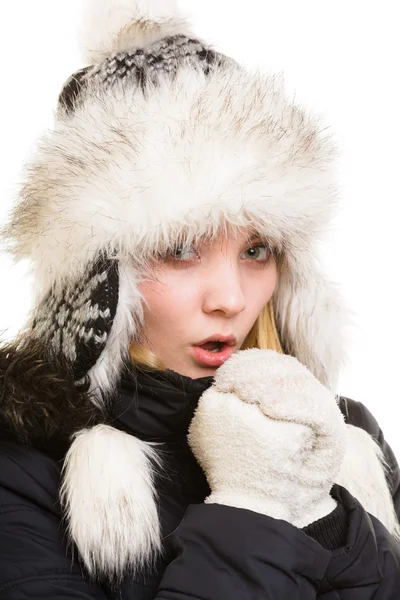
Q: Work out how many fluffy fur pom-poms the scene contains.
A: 3